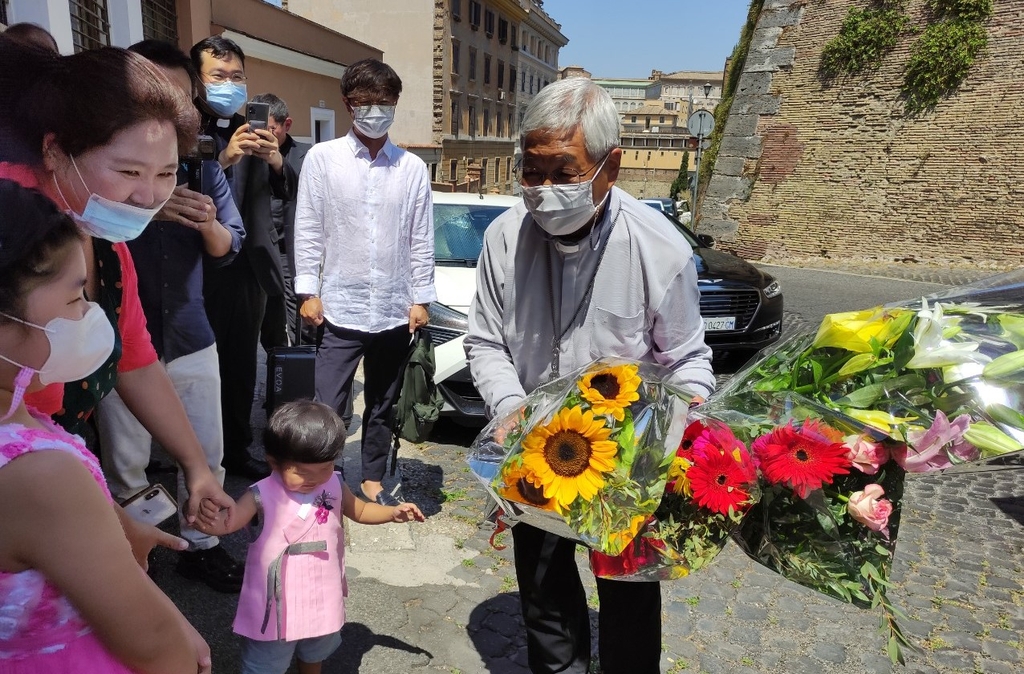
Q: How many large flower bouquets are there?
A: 4